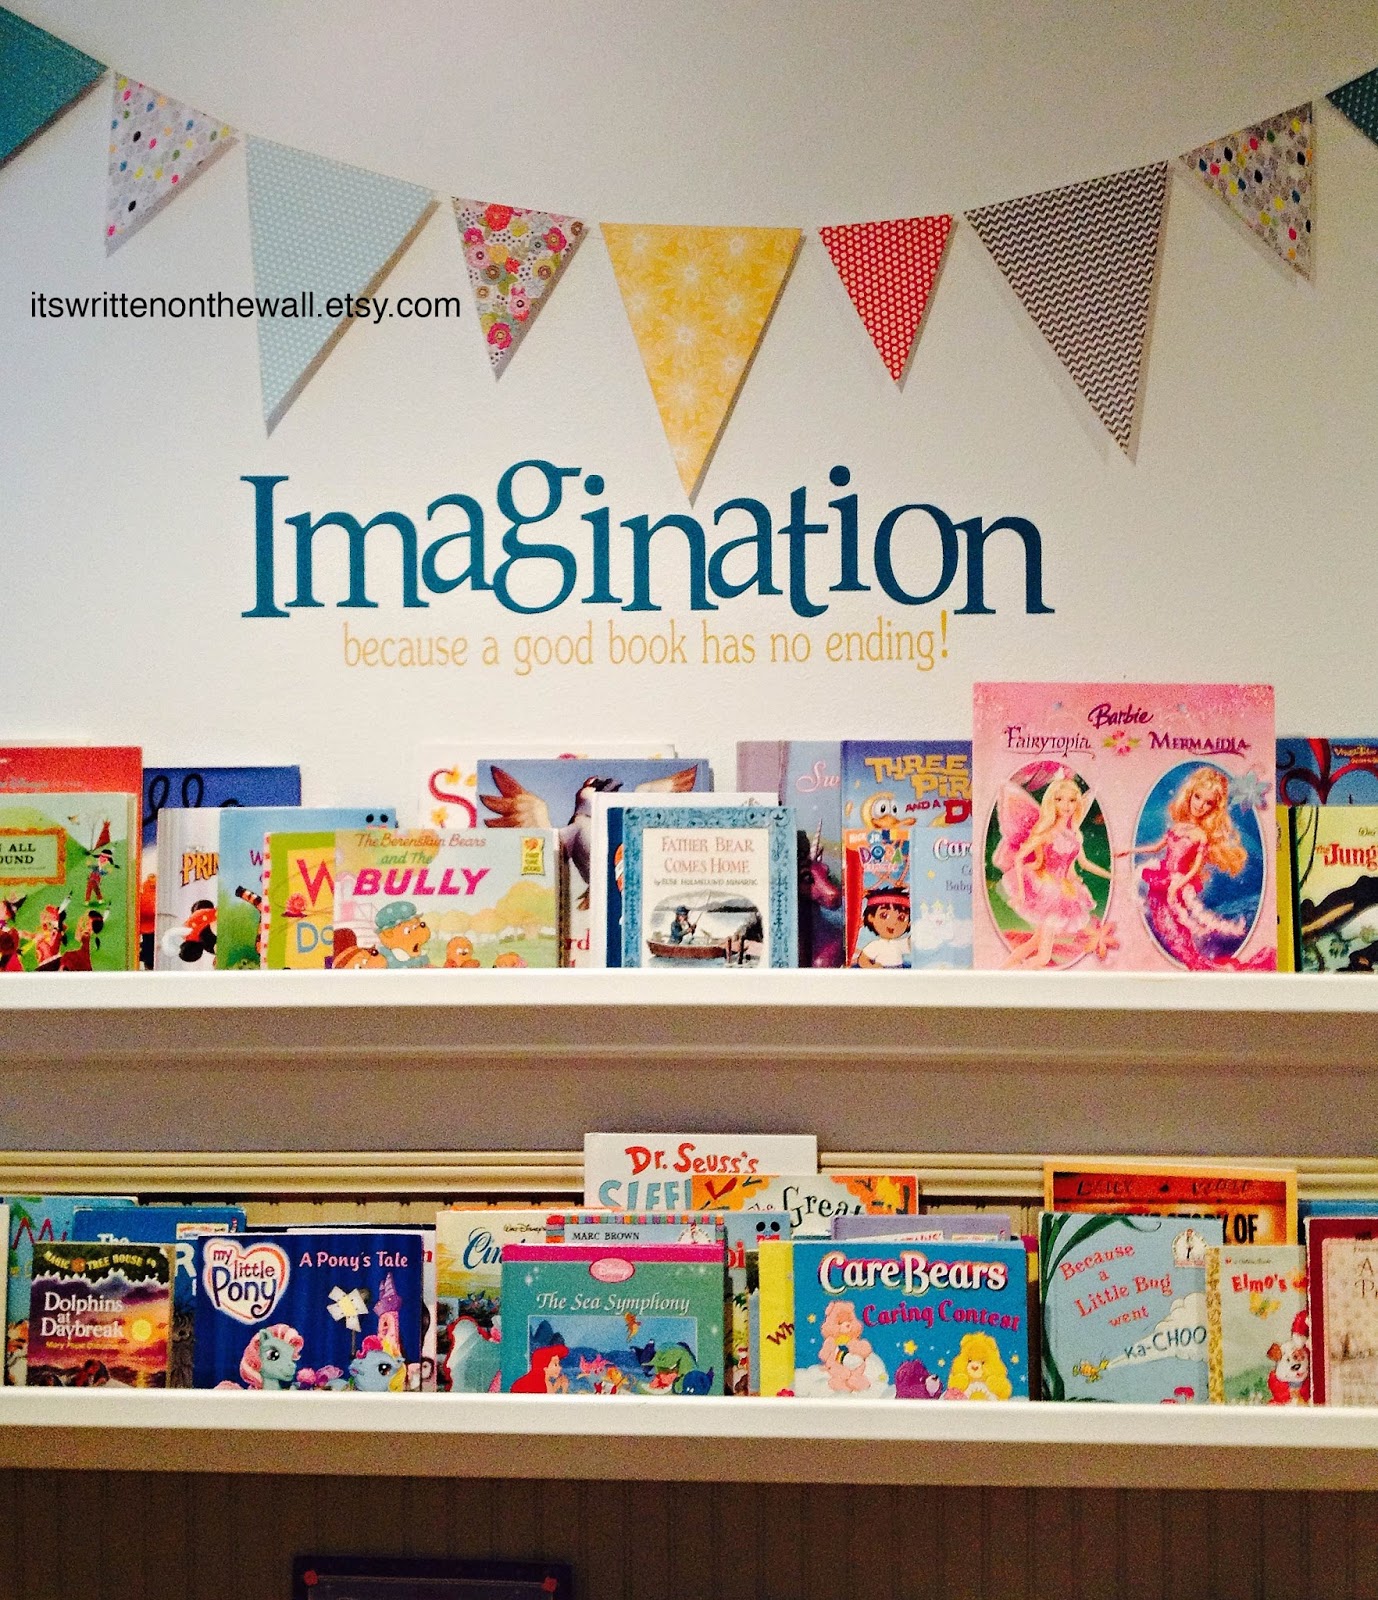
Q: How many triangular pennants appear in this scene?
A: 9